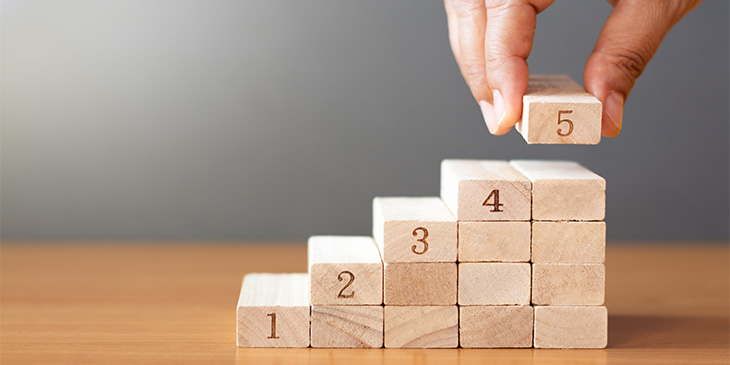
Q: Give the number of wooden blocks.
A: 15